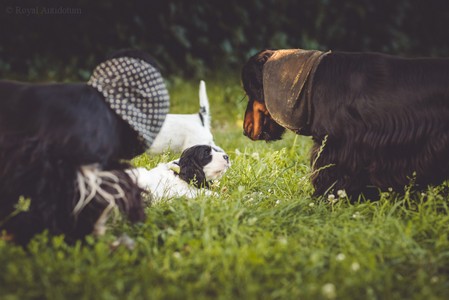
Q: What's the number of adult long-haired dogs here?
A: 2